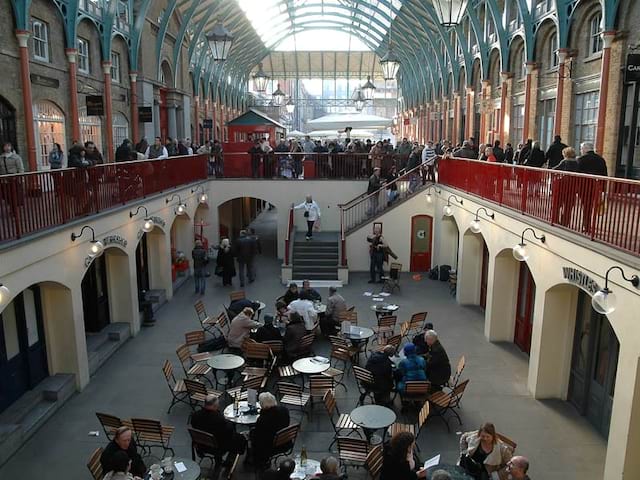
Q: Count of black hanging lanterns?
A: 8